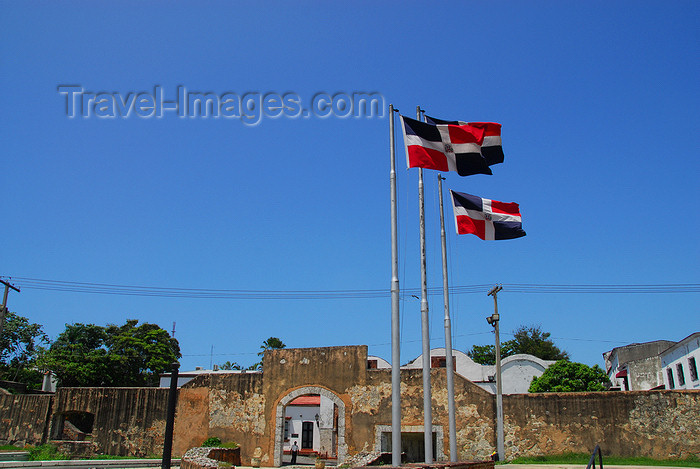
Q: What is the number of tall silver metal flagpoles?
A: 3